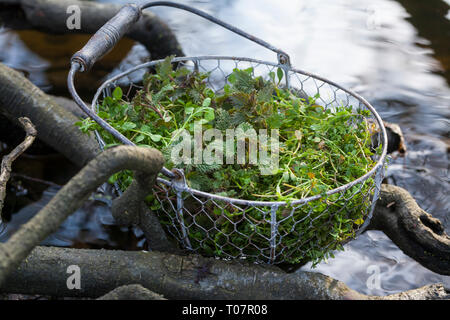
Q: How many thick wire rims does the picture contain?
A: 1